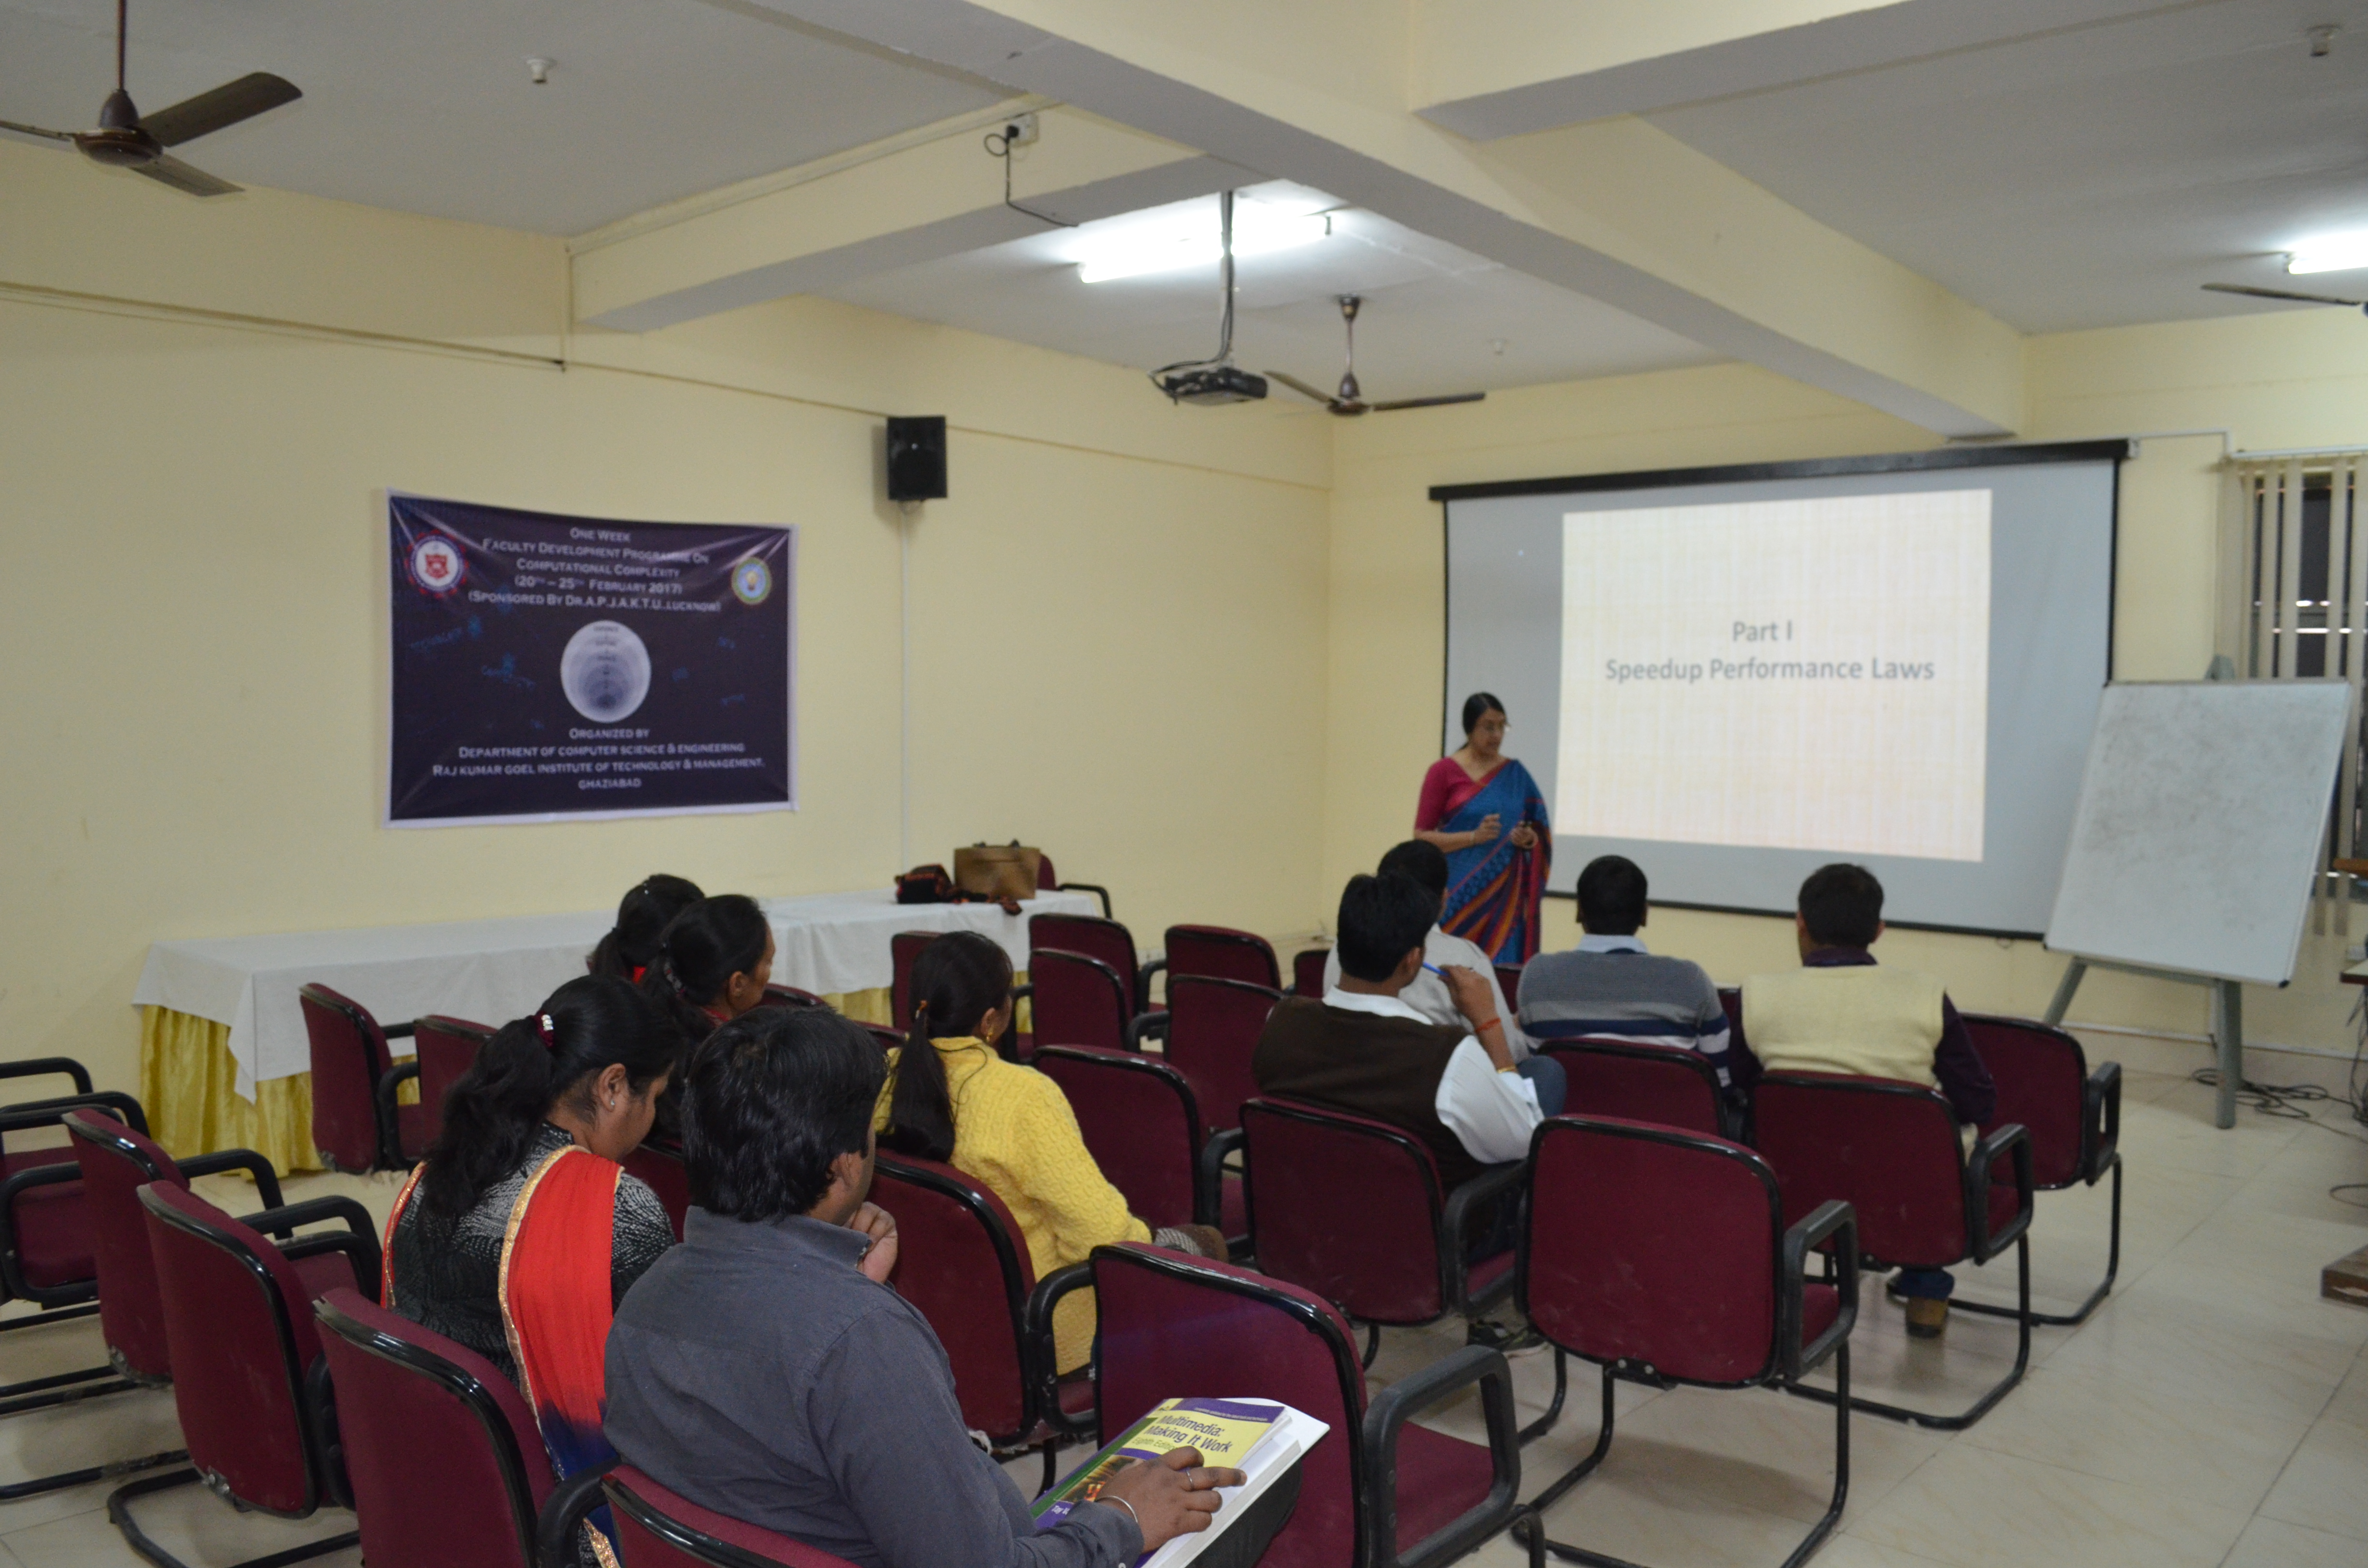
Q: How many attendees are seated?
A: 9